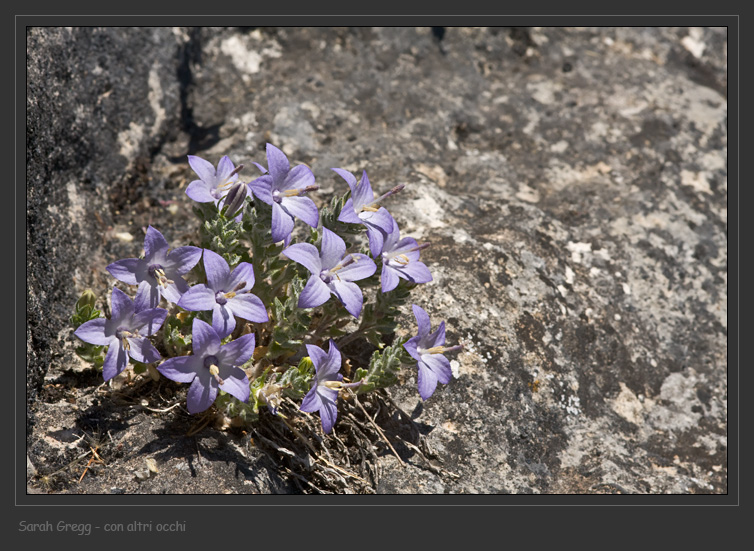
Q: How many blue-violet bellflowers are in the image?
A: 11